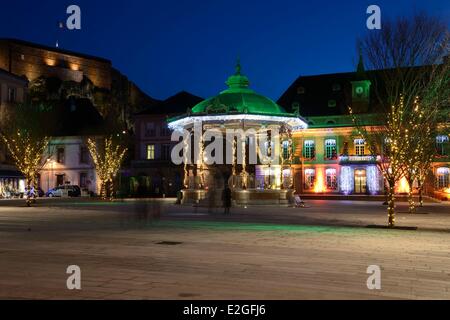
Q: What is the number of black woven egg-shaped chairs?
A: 0